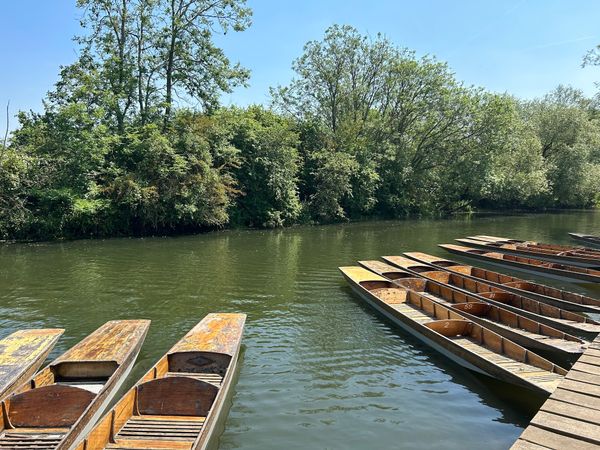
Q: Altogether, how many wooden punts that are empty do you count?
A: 12